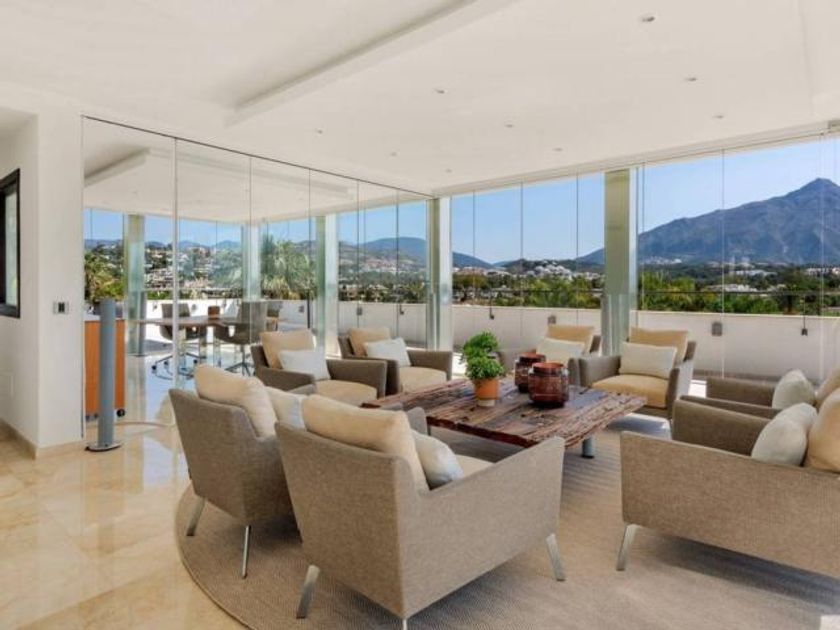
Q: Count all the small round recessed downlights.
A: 9